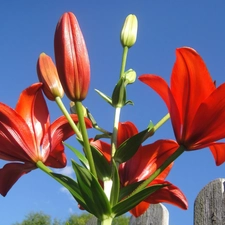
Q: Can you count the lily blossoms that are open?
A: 3